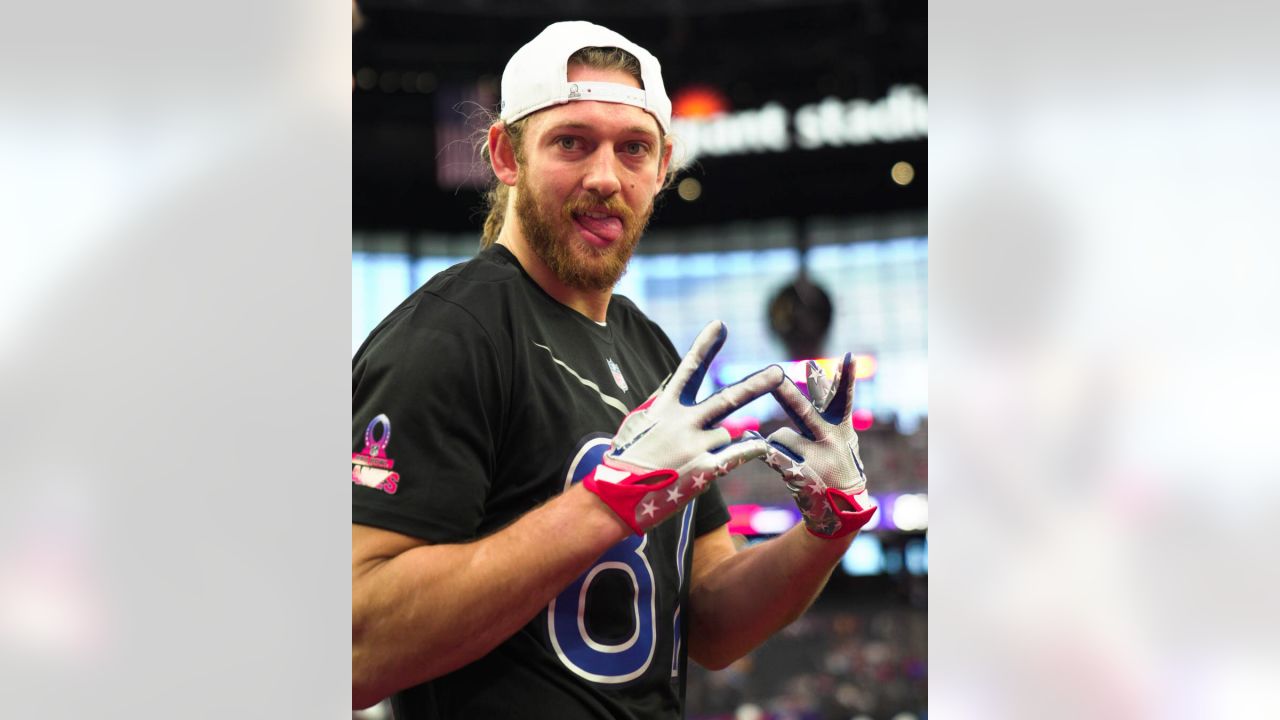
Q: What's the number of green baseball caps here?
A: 0